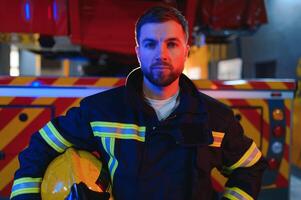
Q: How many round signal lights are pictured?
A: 4